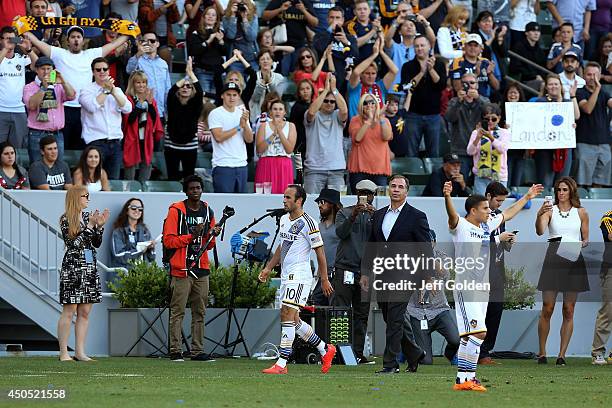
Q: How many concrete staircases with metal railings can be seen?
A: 1